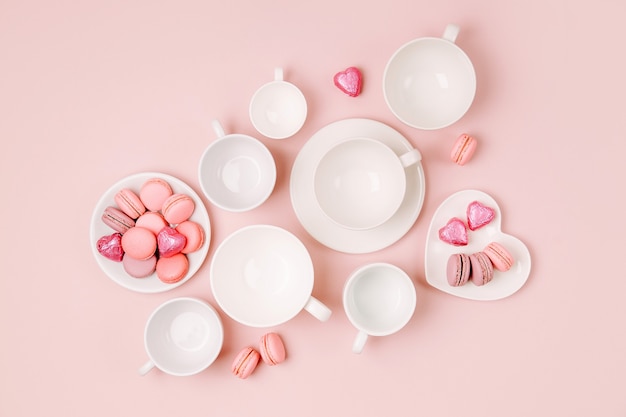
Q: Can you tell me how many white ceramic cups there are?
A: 7